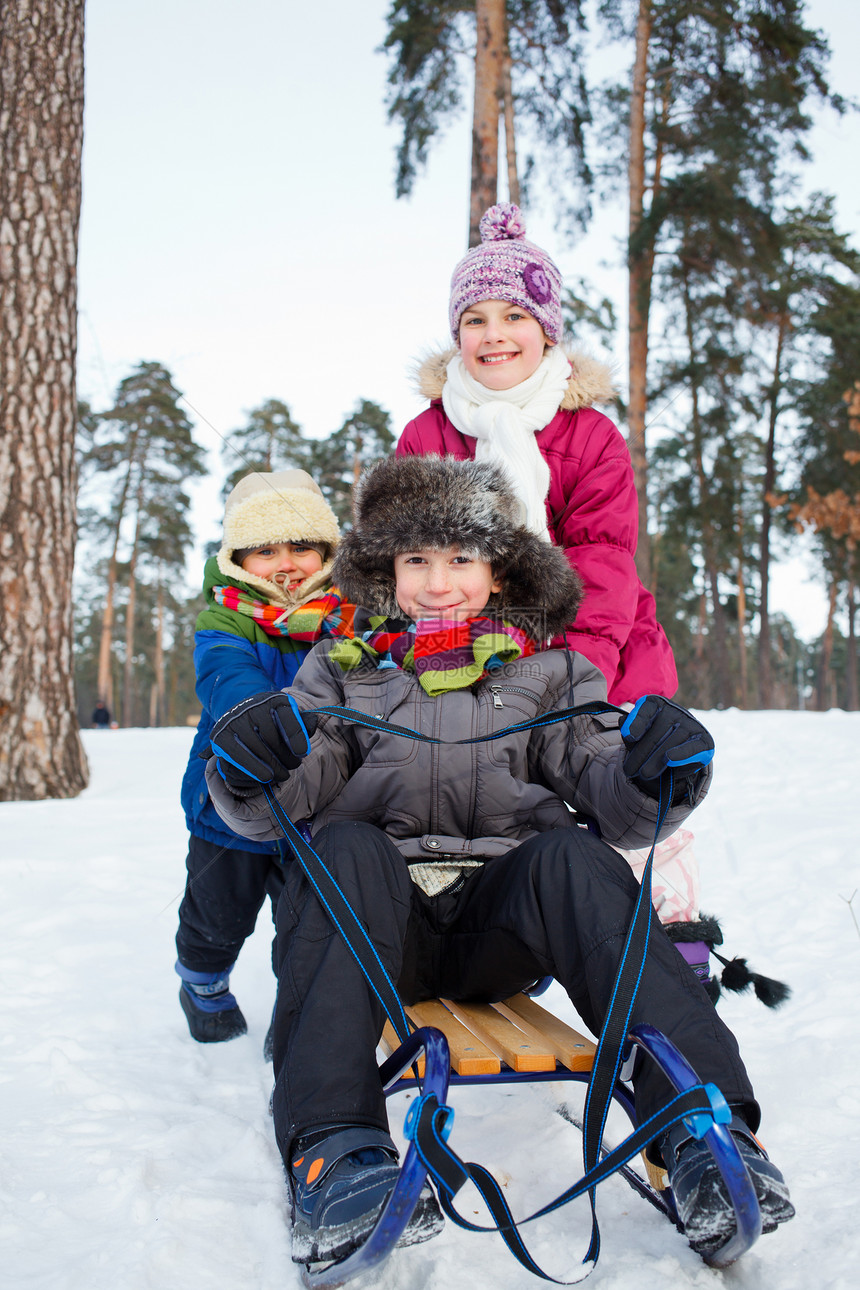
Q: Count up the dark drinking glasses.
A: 0